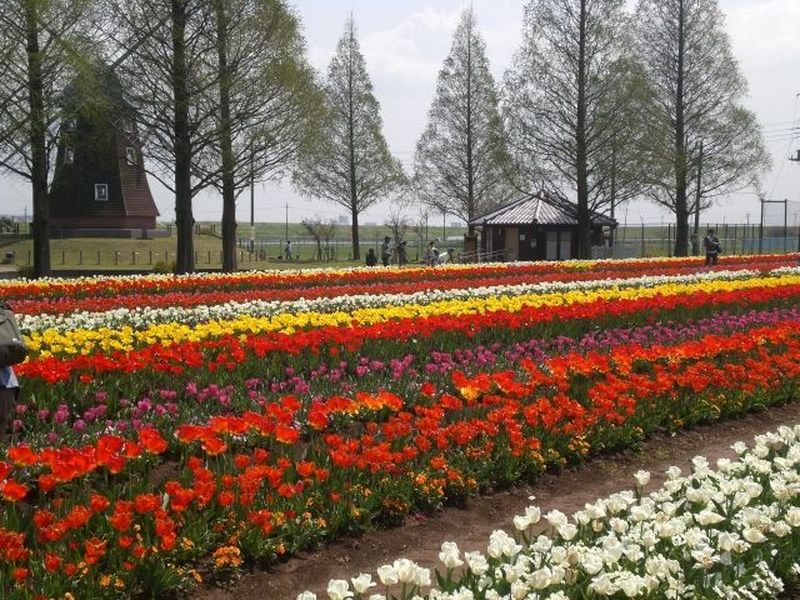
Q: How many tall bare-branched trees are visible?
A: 7